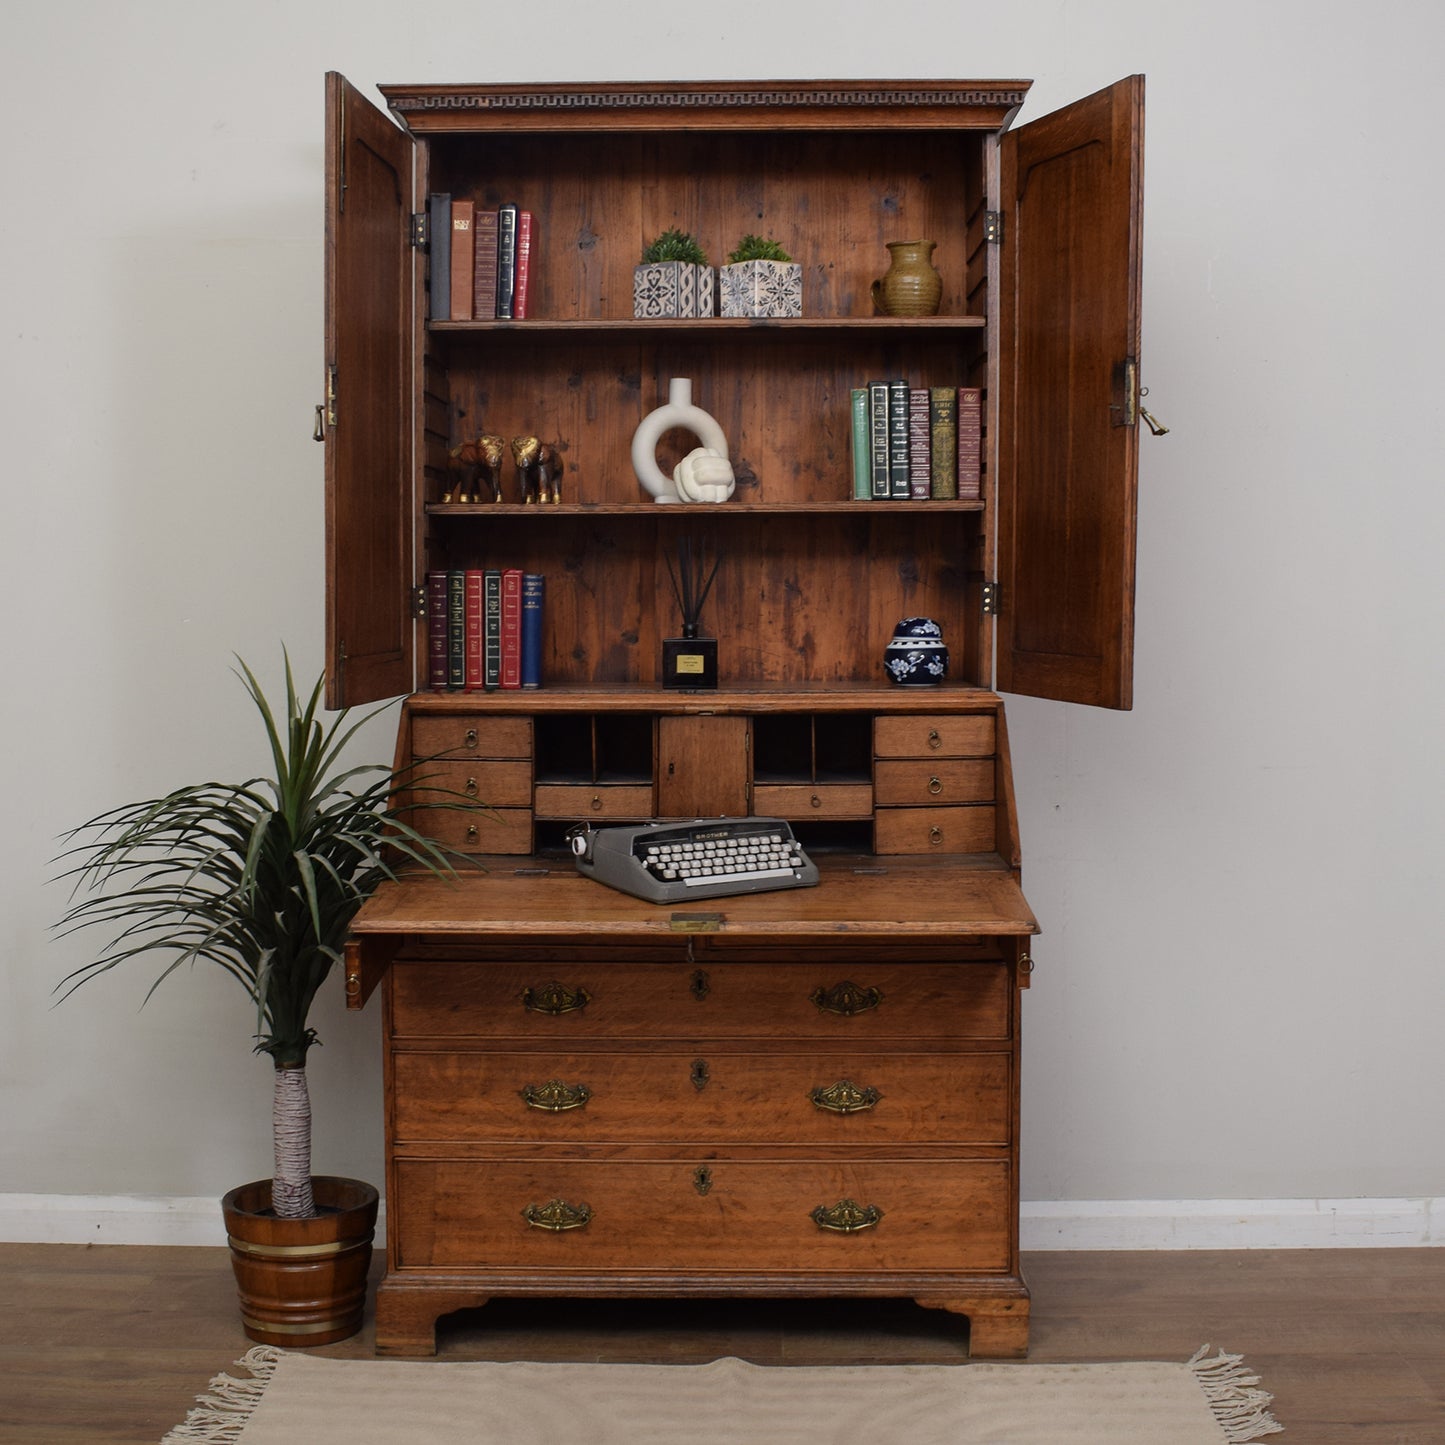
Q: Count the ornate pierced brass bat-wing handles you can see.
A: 6